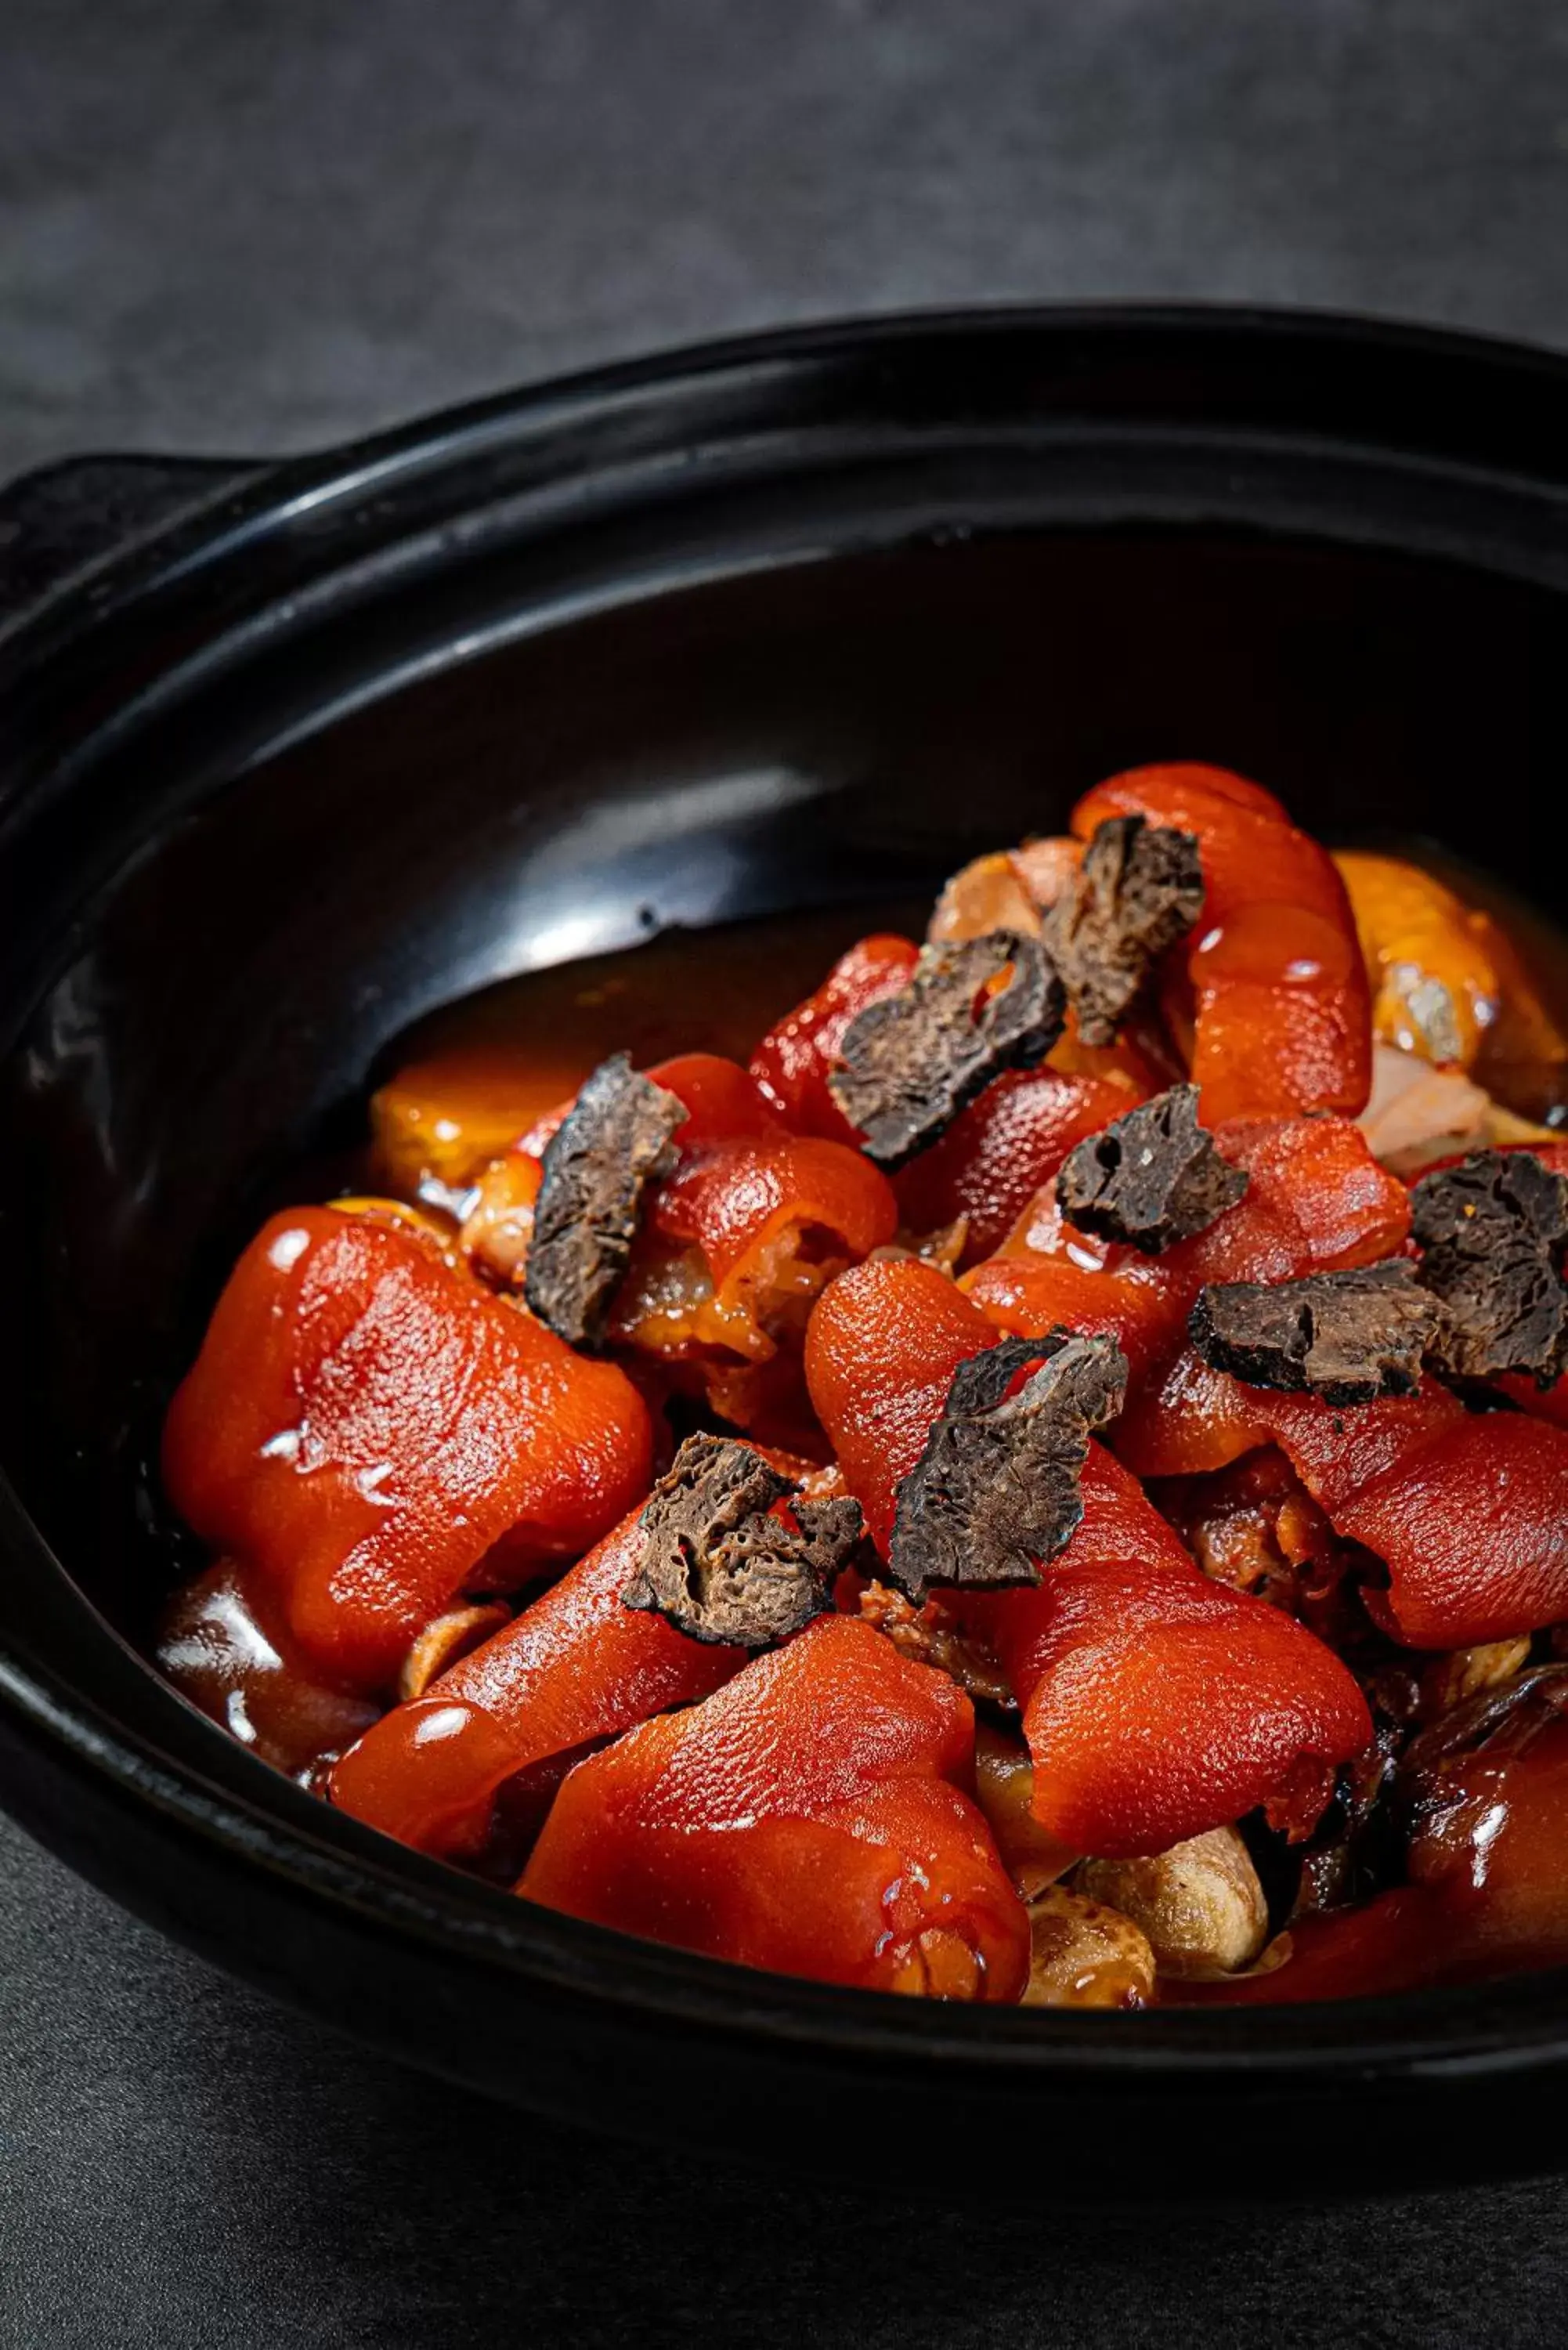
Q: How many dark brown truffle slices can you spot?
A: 8